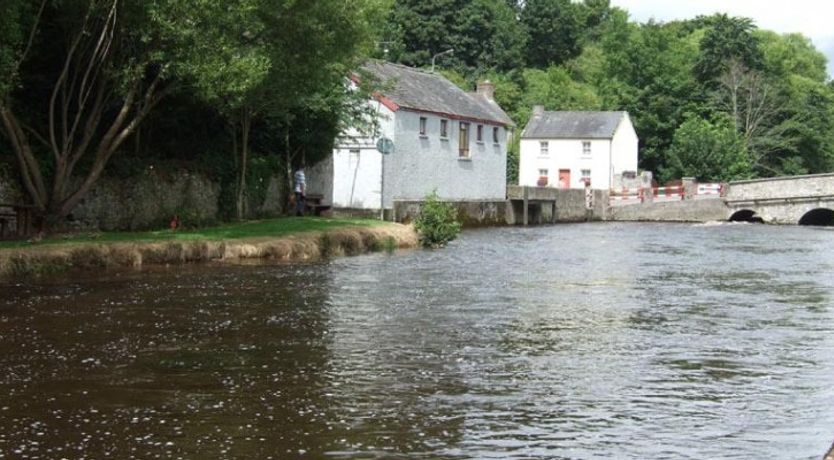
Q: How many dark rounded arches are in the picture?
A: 2